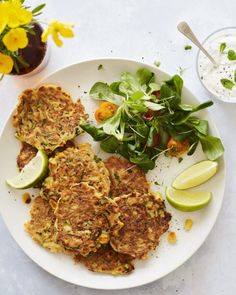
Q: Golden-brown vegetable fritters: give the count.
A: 8